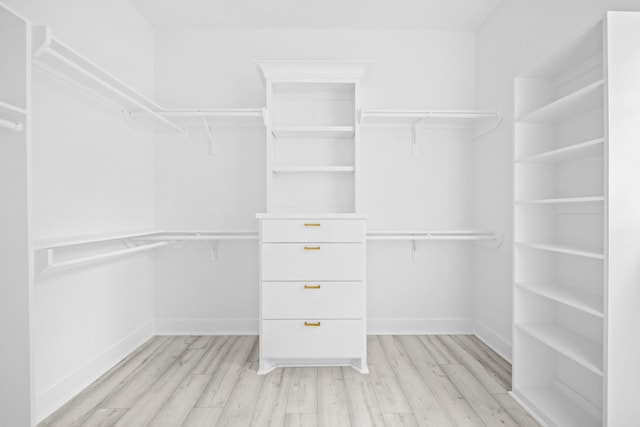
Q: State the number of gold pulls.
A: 4